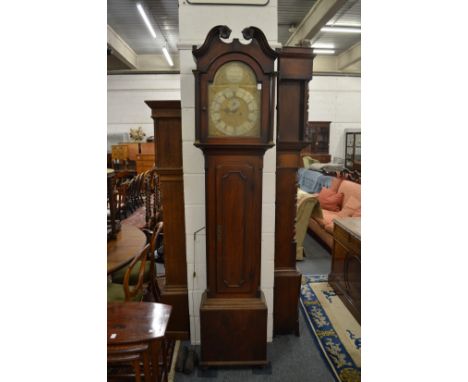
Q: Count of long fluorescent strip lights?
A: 4